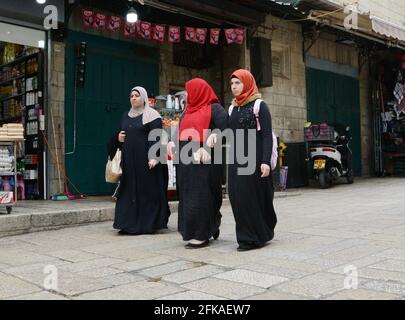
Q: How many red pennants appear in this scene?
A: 12